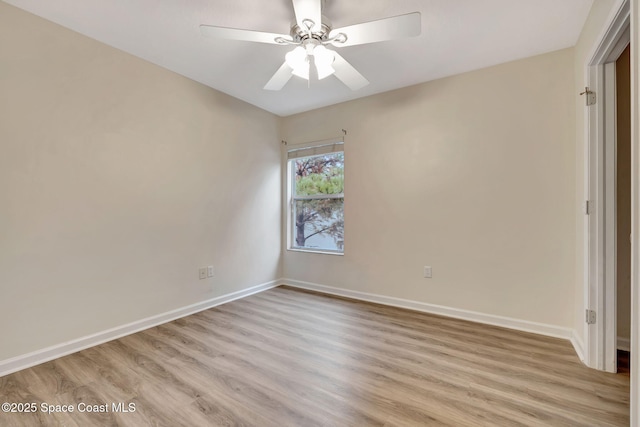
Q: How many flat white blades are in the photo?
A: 5